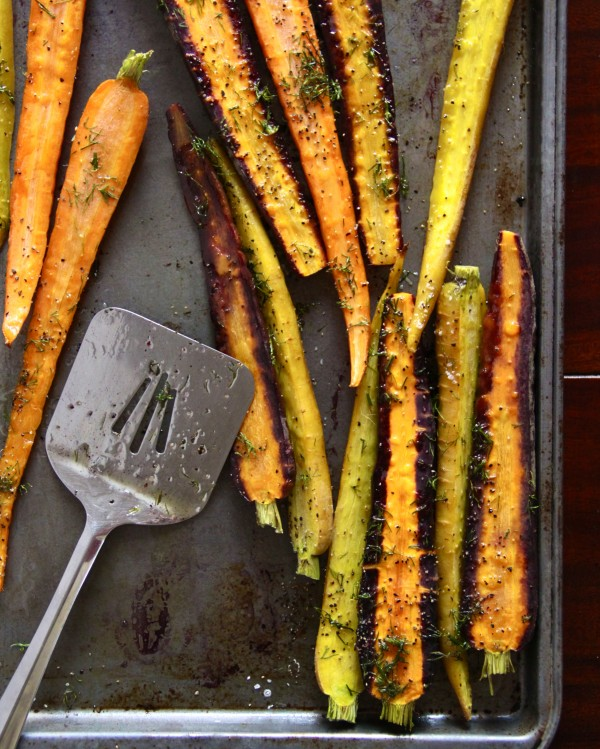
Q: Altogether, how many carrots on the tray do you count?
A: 13